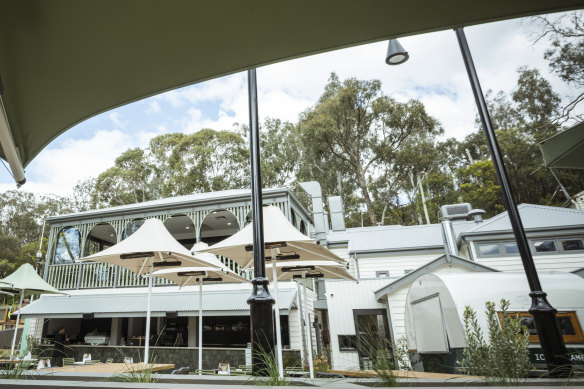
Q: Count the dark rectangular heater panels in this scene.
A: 8